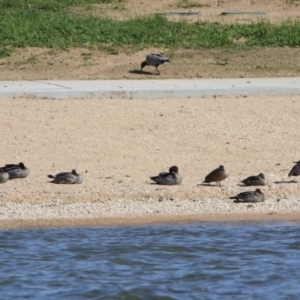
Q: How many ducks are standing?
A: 3